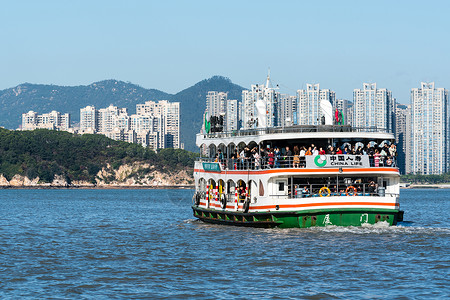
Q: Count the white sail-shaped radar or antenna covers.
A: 2